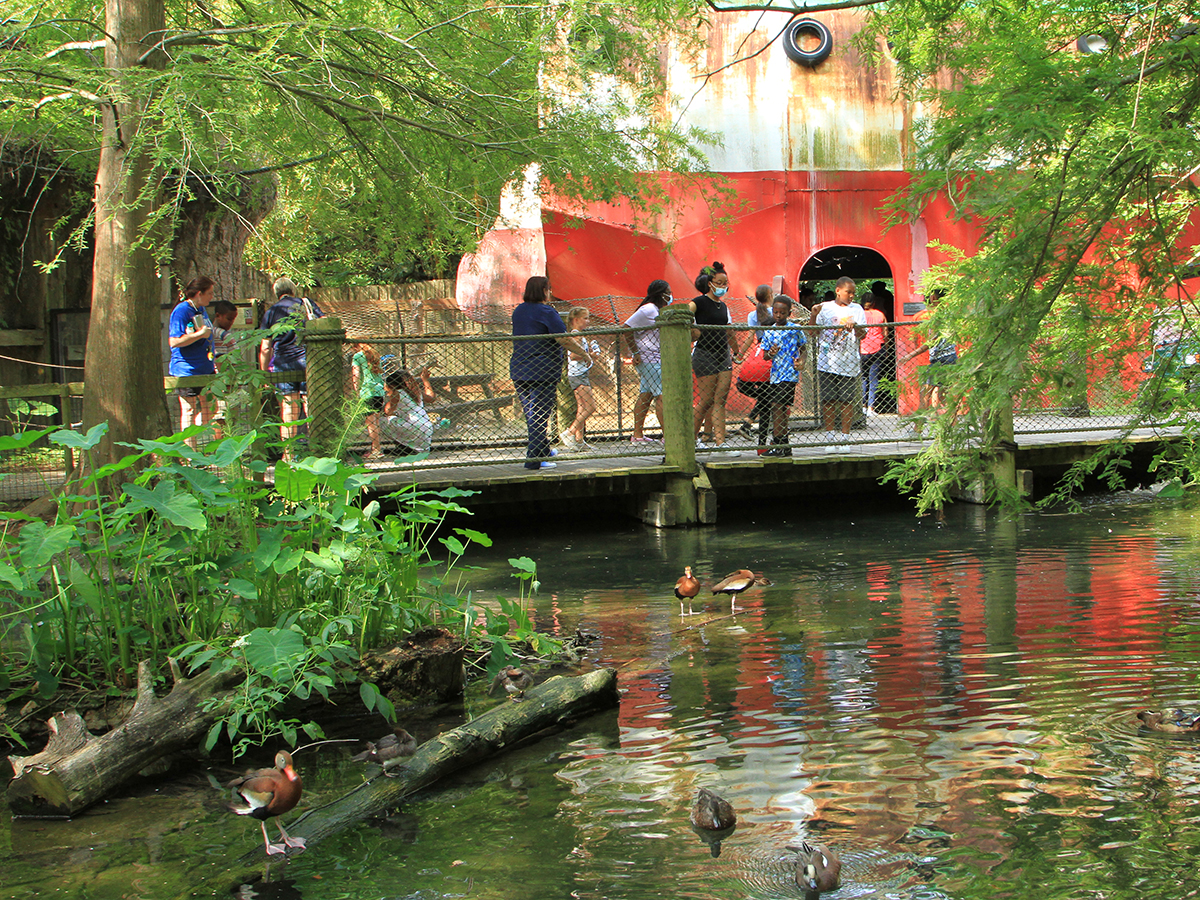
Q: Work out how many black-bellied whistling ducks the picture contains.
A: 3